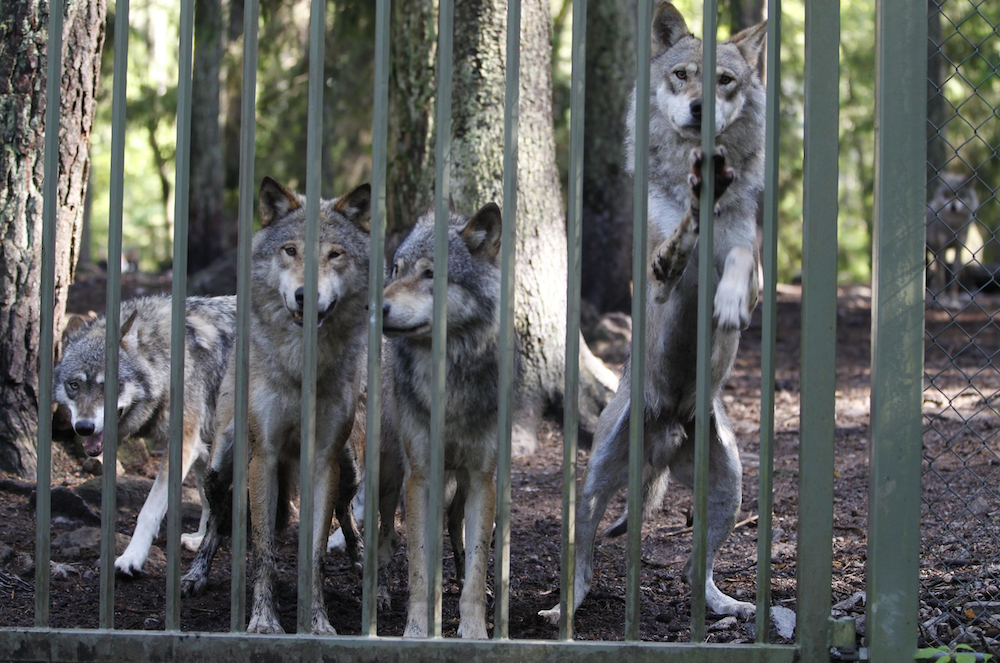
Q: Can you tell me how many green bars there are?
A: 14